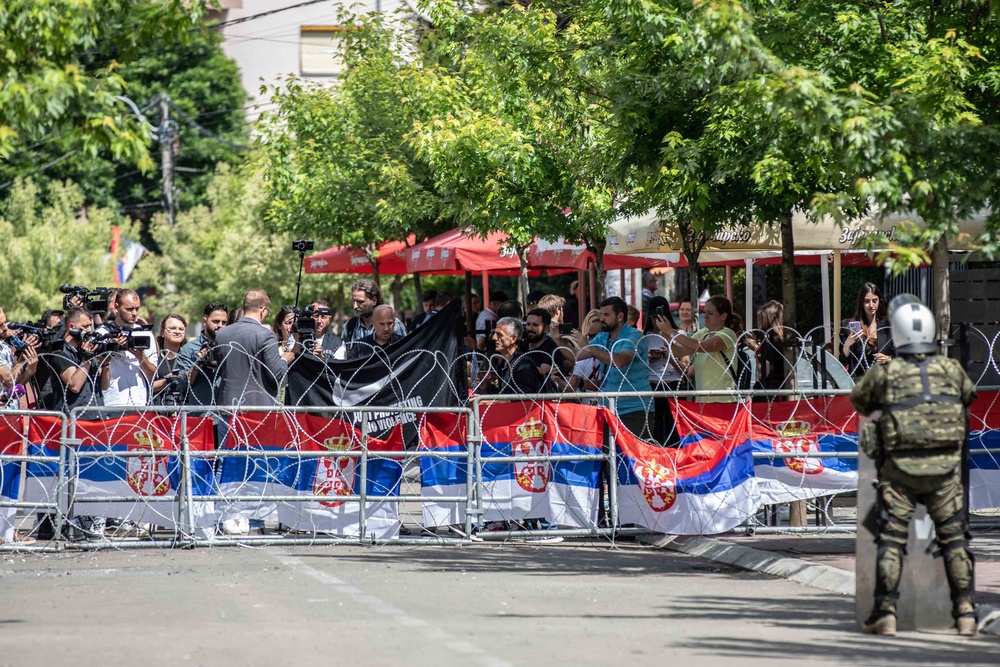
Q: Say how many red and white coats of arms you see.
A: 5